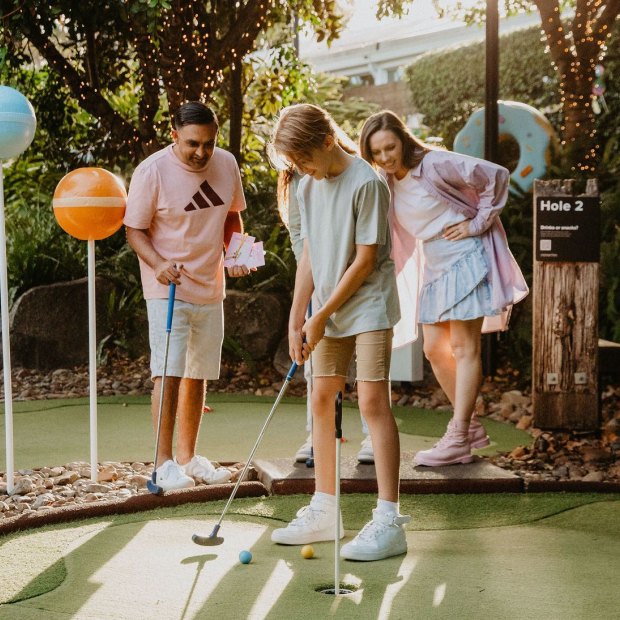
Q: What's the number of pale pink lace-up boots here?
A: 2